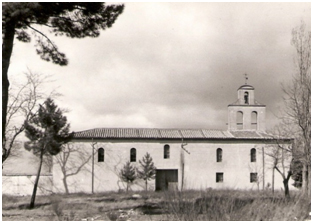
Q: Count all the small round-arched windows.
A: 5